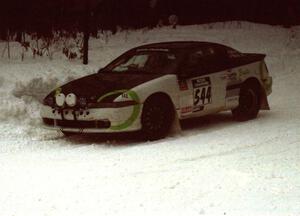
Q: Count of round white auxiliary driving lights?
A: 2